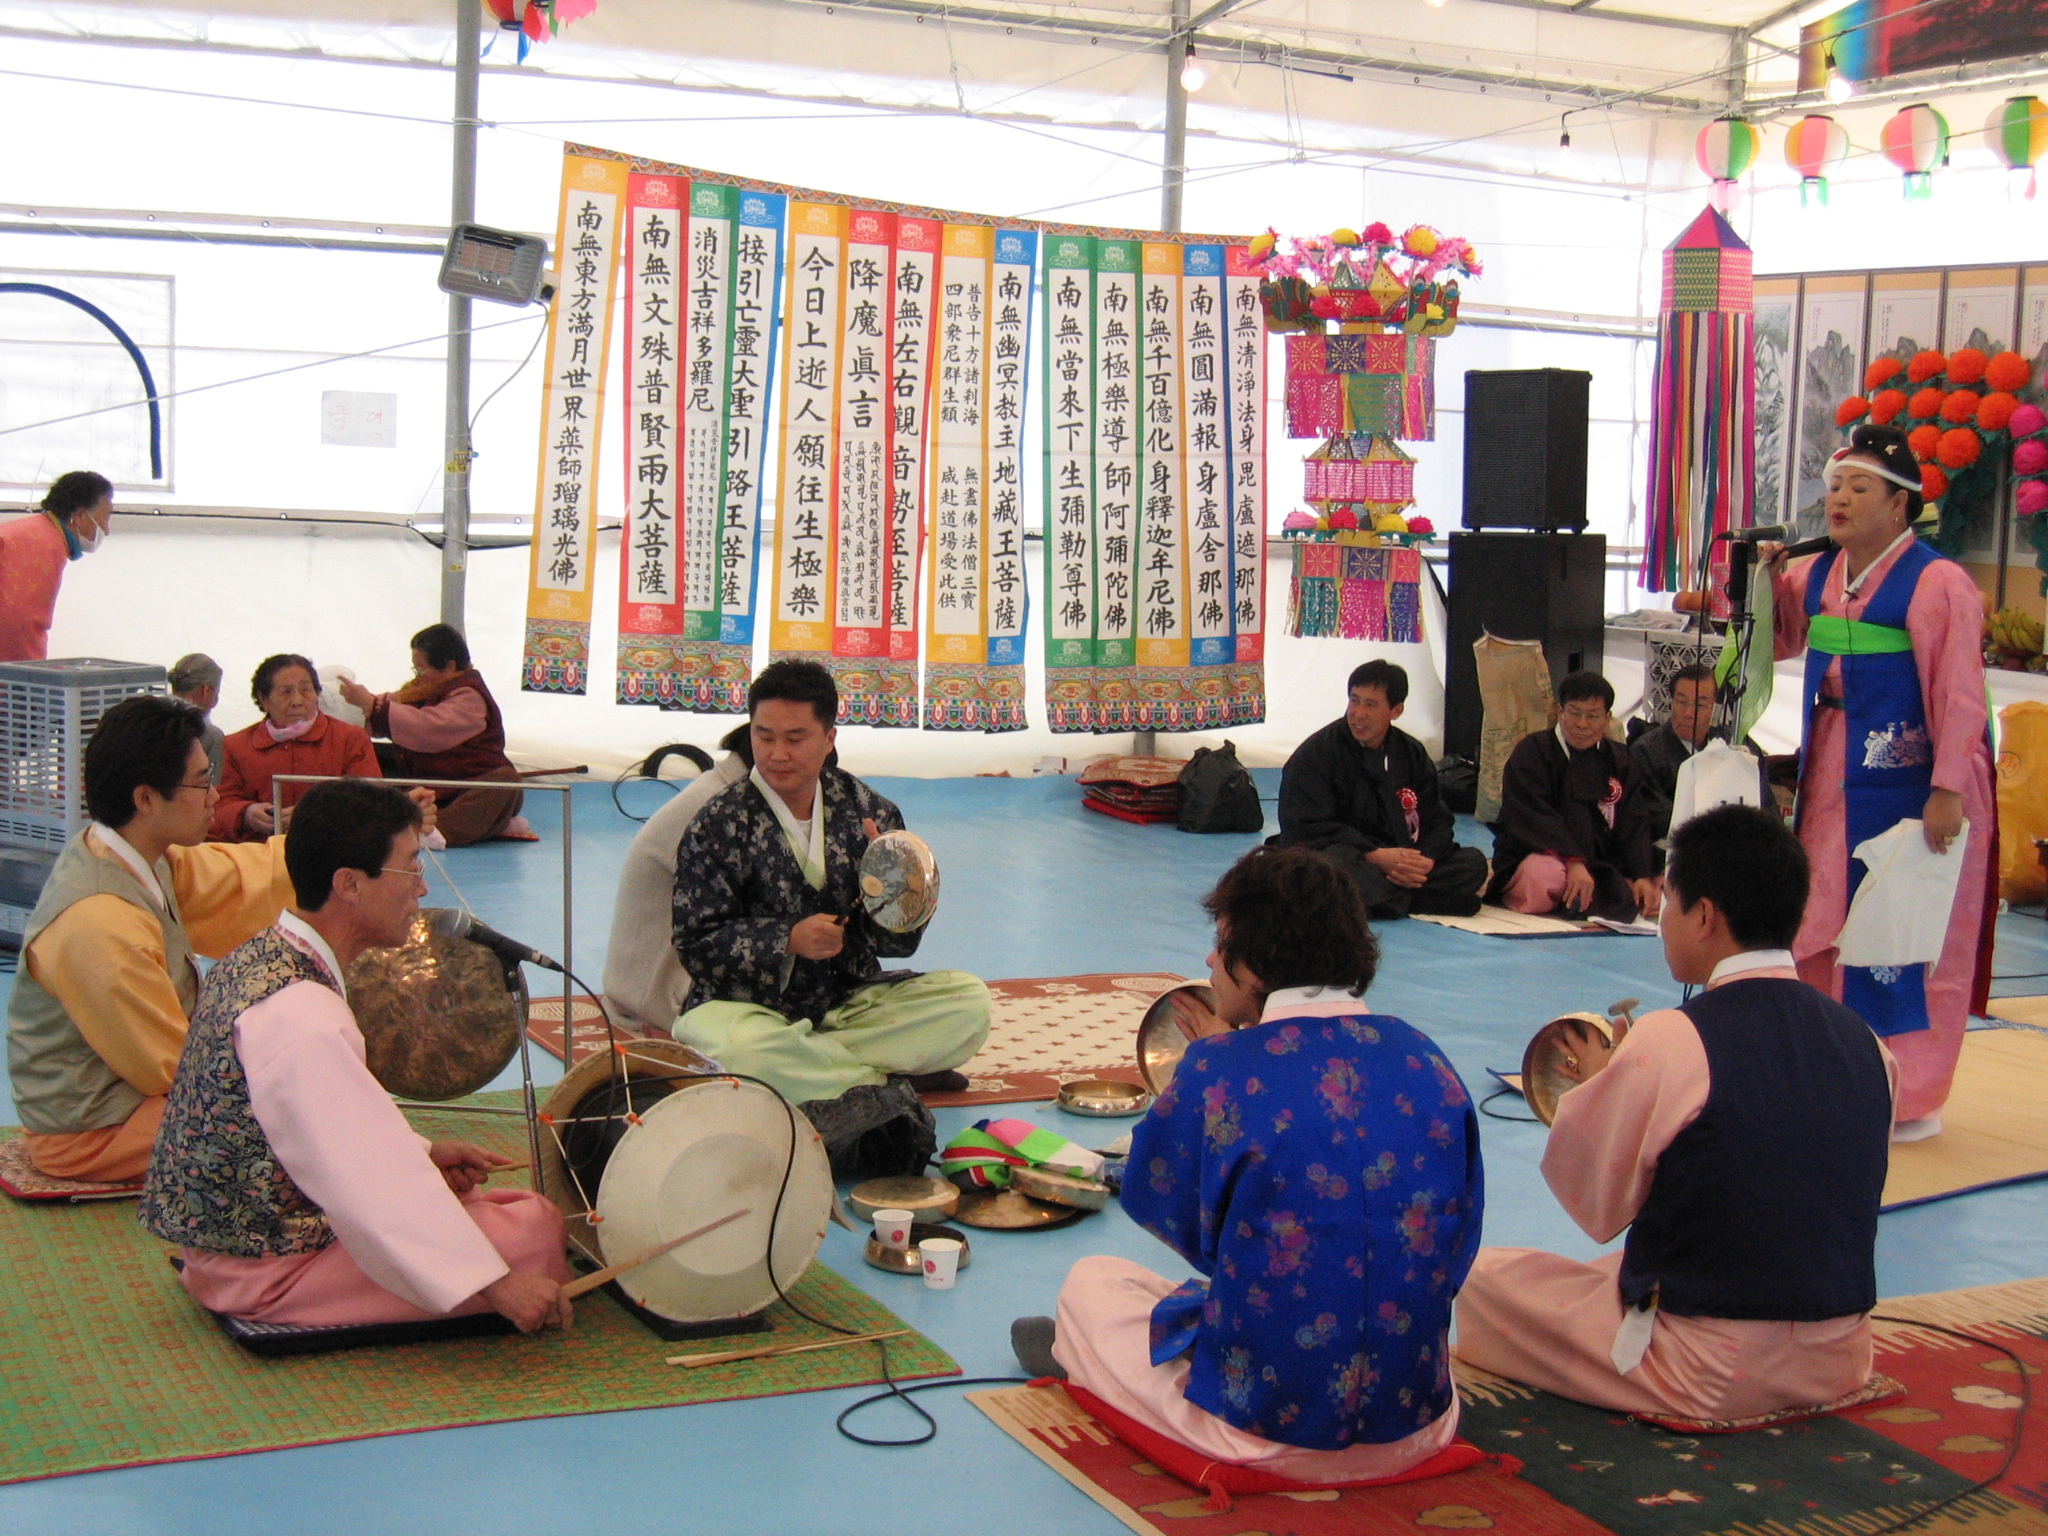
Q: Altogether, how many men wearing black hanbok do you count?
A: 3